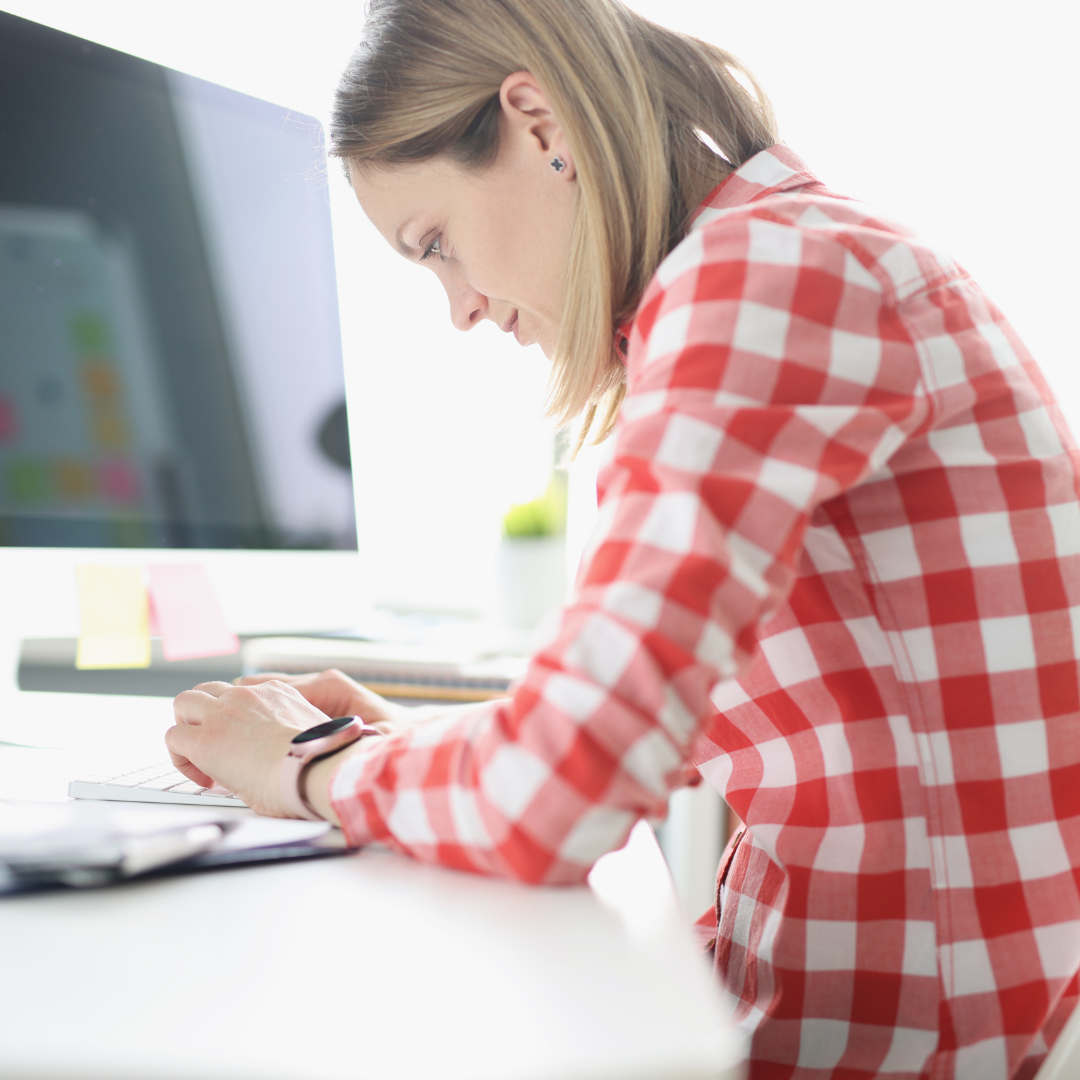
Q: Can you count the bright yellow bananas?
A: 0